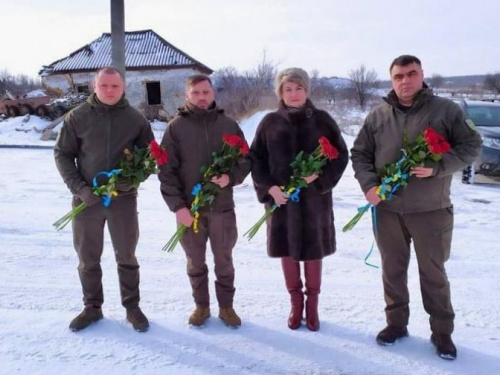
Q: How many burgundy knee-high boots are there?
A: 2